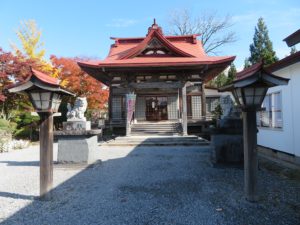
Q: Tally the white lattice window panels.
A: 4